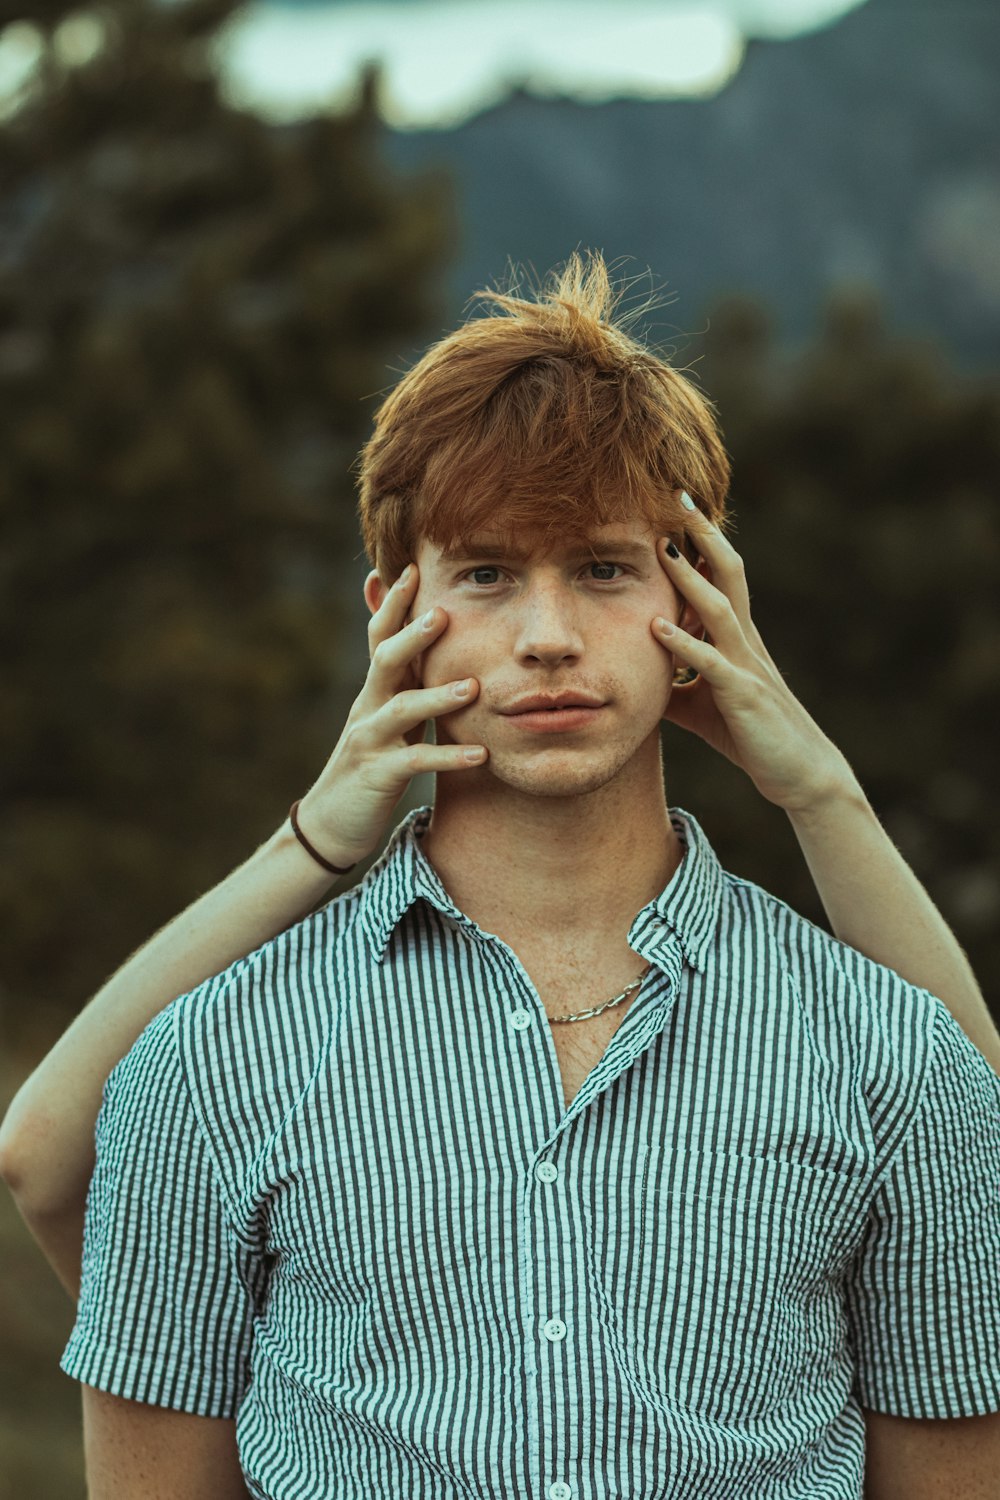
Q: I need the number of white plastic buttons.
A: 4